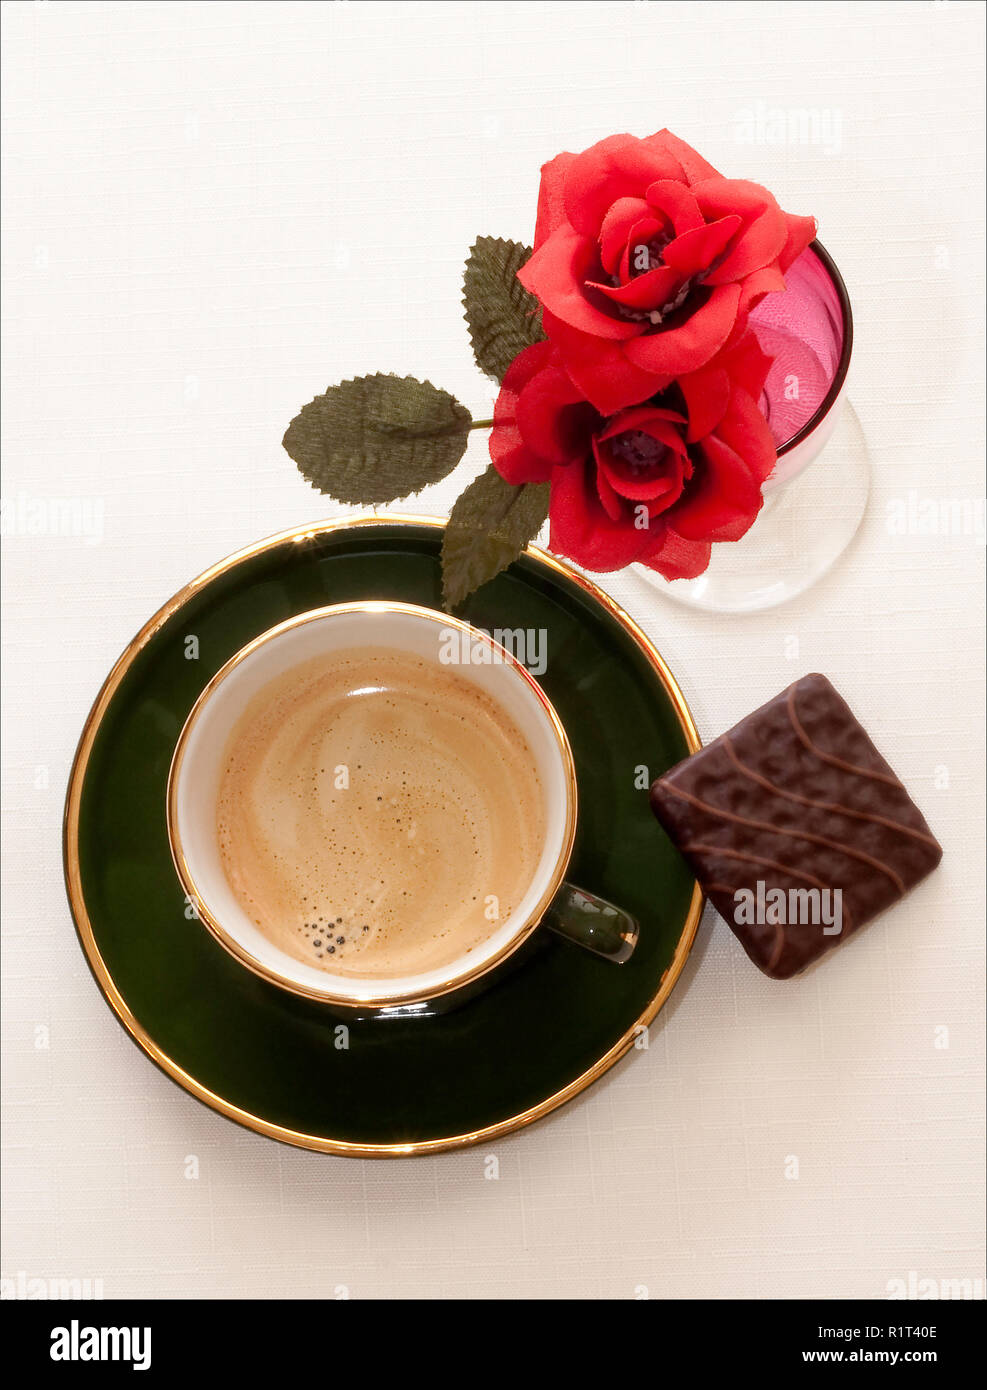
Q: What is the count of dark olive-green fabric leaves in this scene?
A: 3